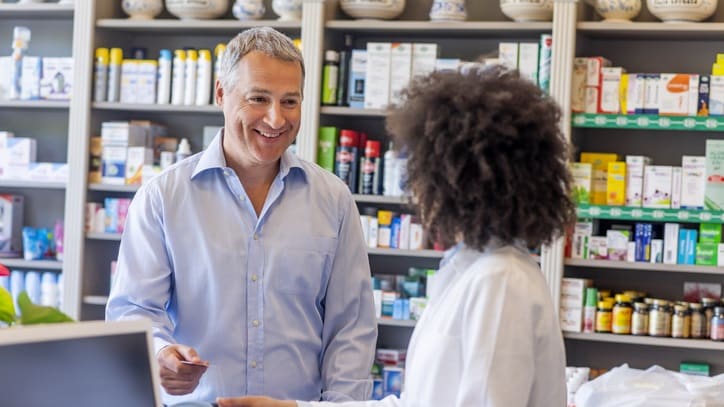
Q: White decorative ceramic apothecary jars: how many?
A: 9